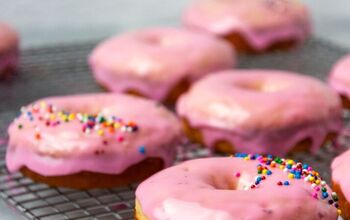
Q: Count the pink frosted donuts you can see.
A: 8